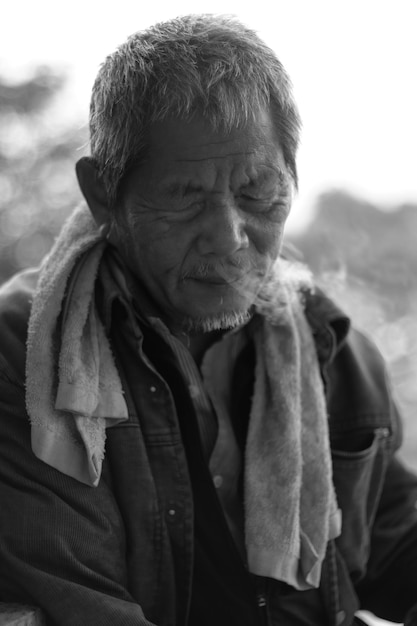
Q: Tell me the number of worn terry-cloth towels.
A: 1